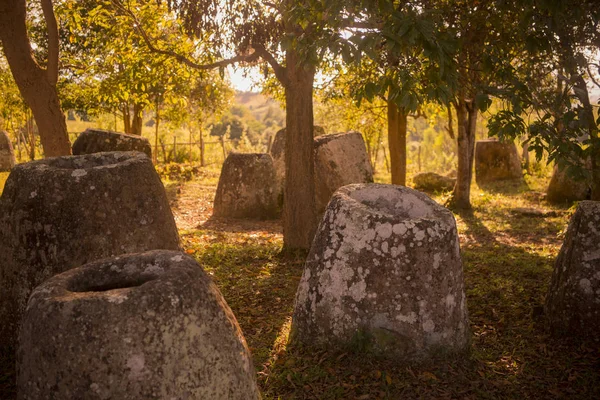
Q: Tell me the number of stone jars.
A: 11